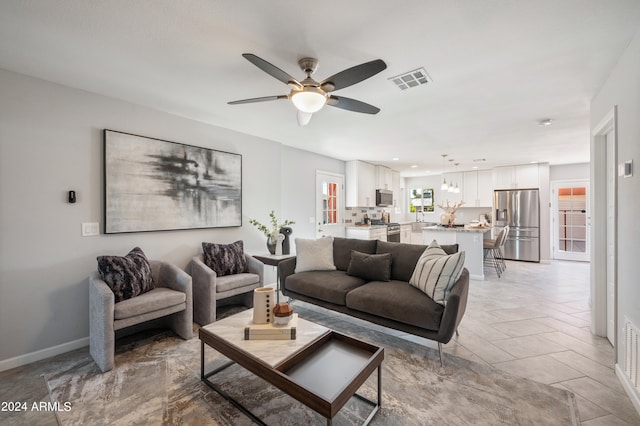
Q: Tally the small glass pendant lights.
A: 3